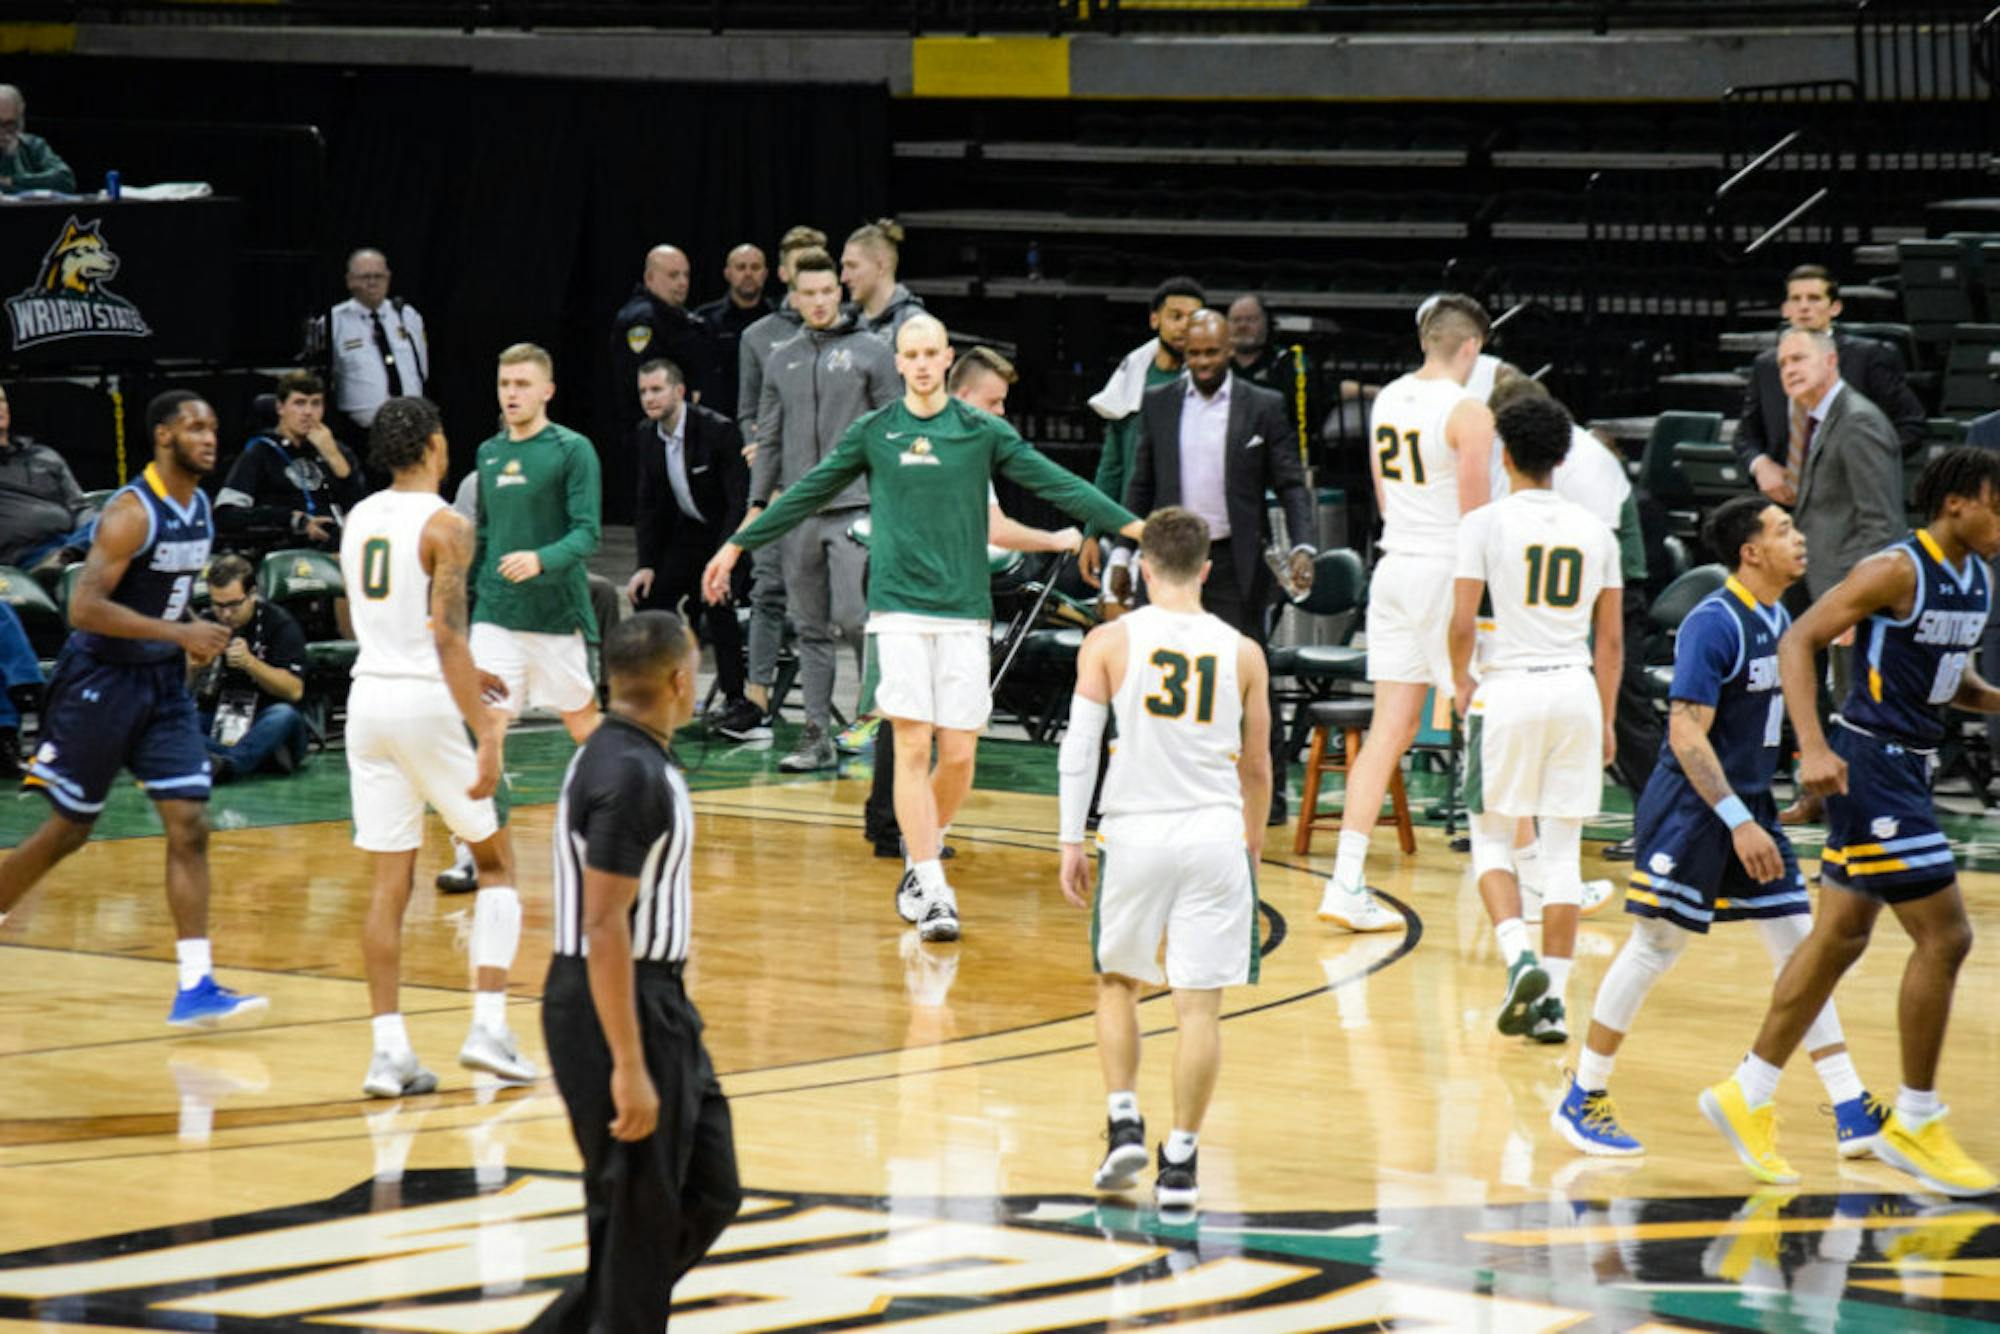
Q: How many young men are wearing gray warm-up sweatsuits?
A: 3